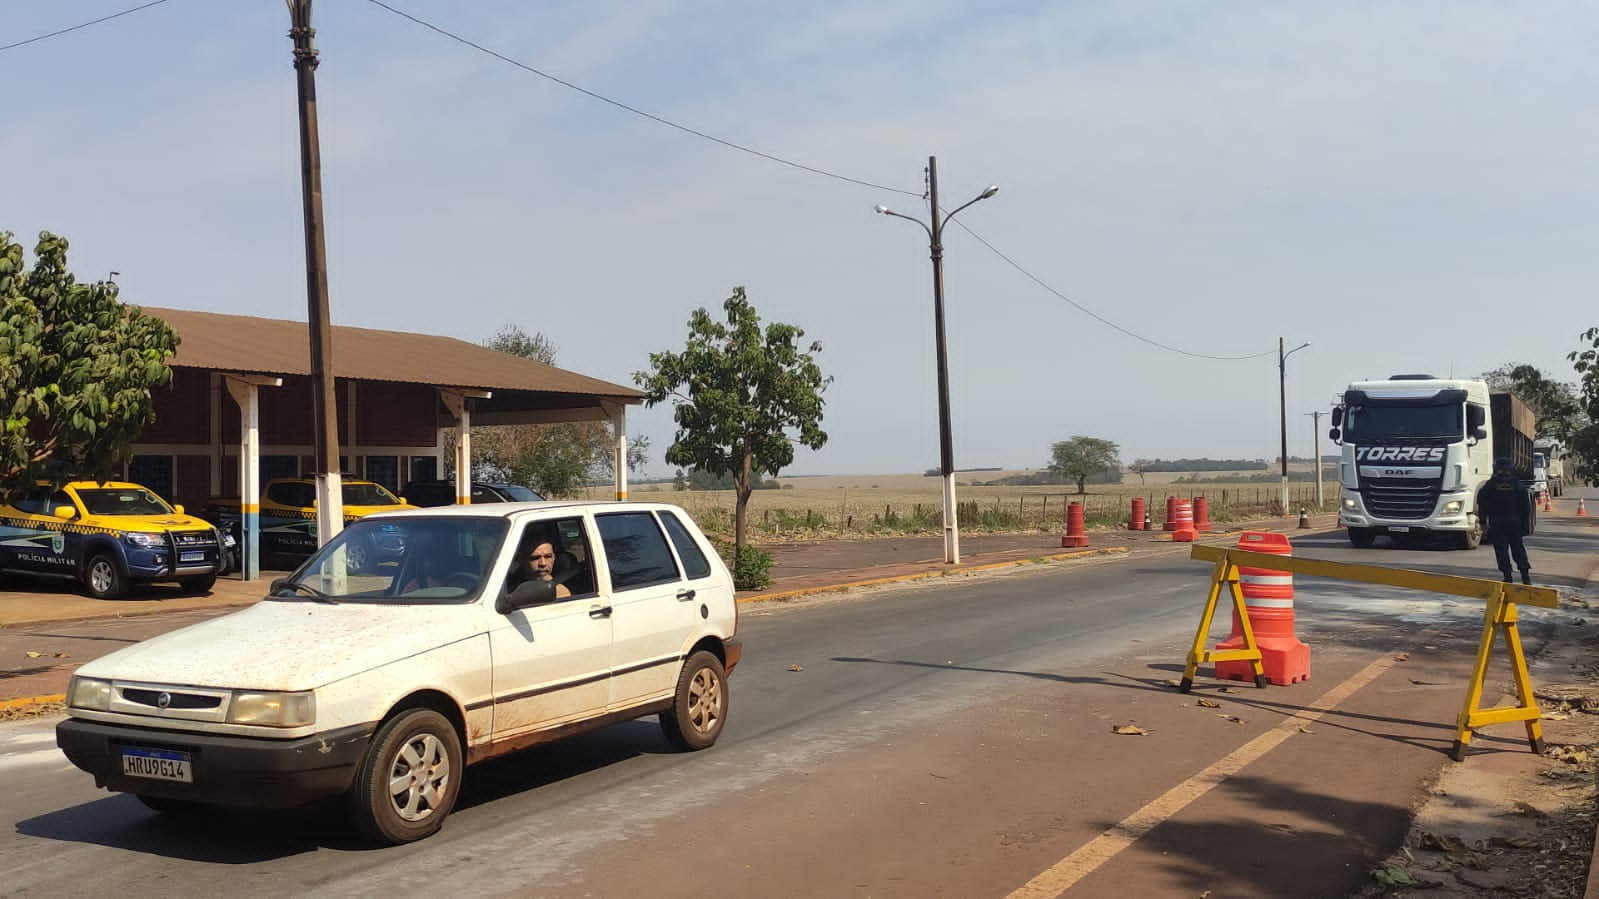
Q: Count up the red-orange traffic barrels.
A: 6